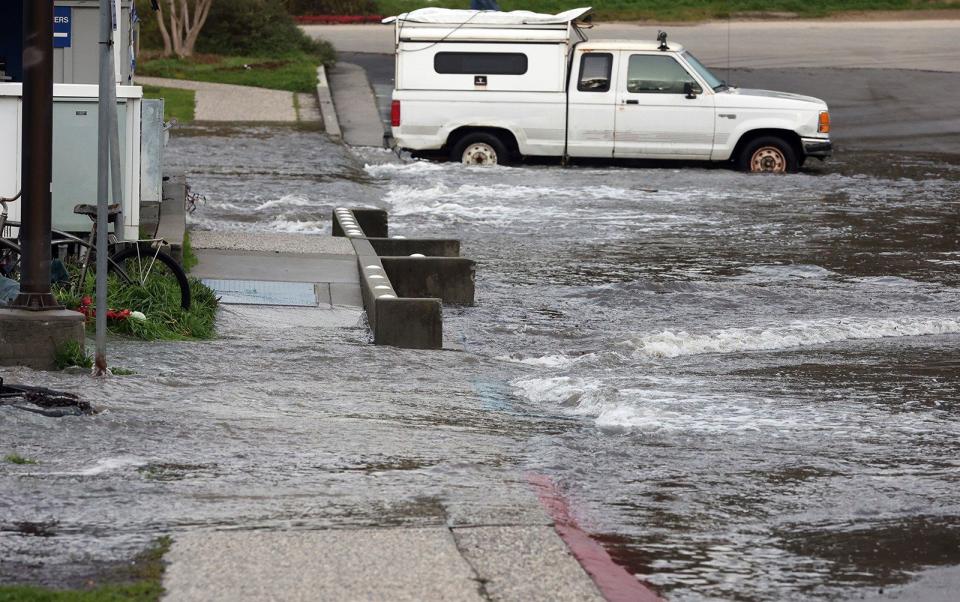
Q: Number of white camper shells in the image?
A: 1